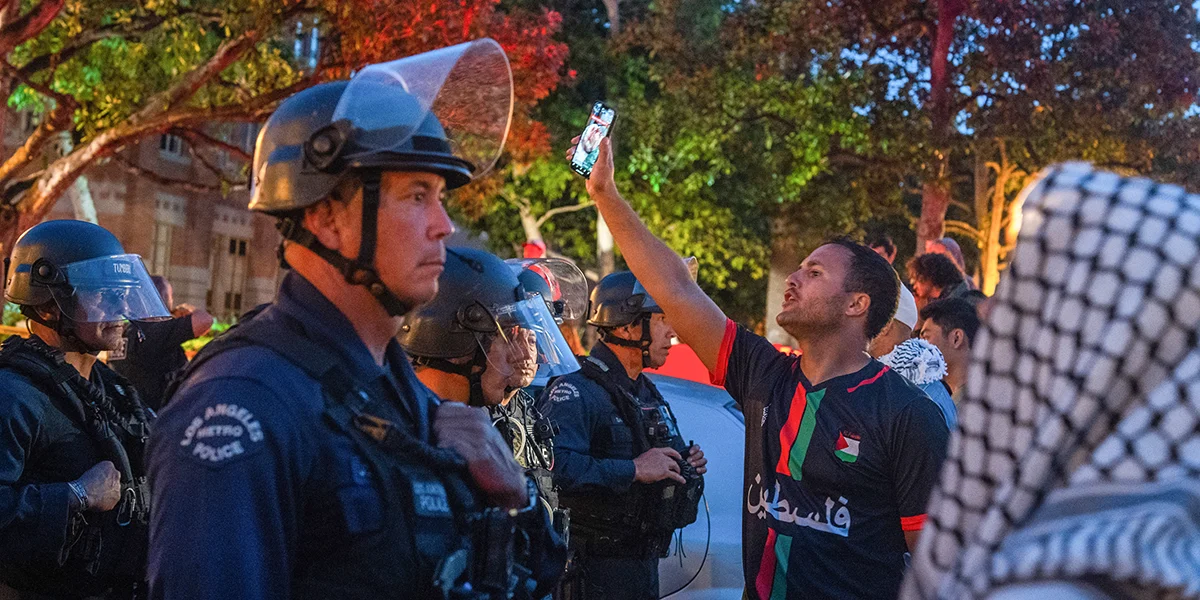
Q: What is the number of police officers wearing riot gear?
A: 5